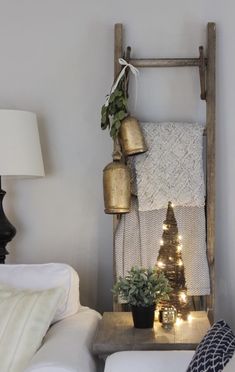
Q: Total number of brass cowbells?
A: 2